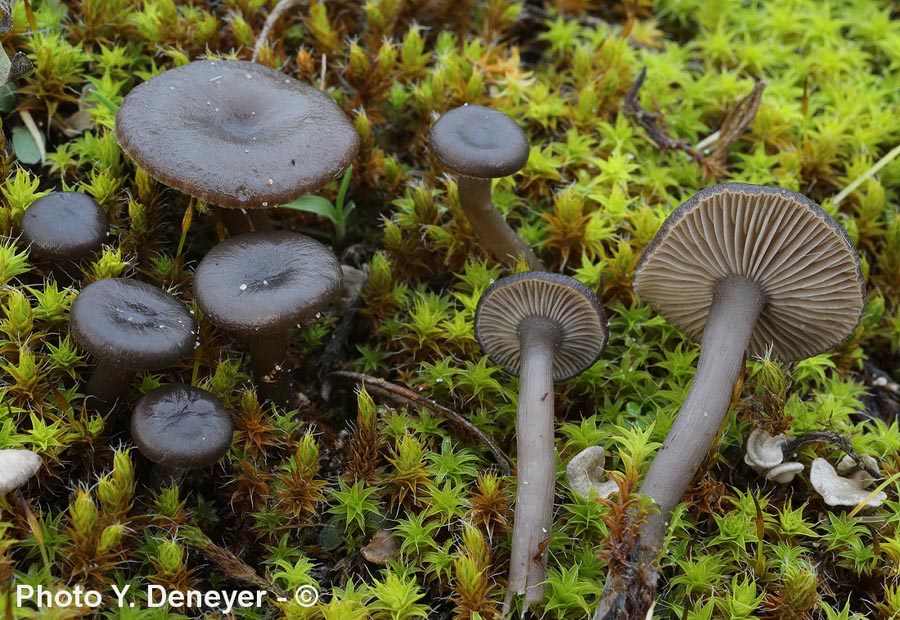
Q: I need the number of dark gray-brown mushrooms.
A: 8